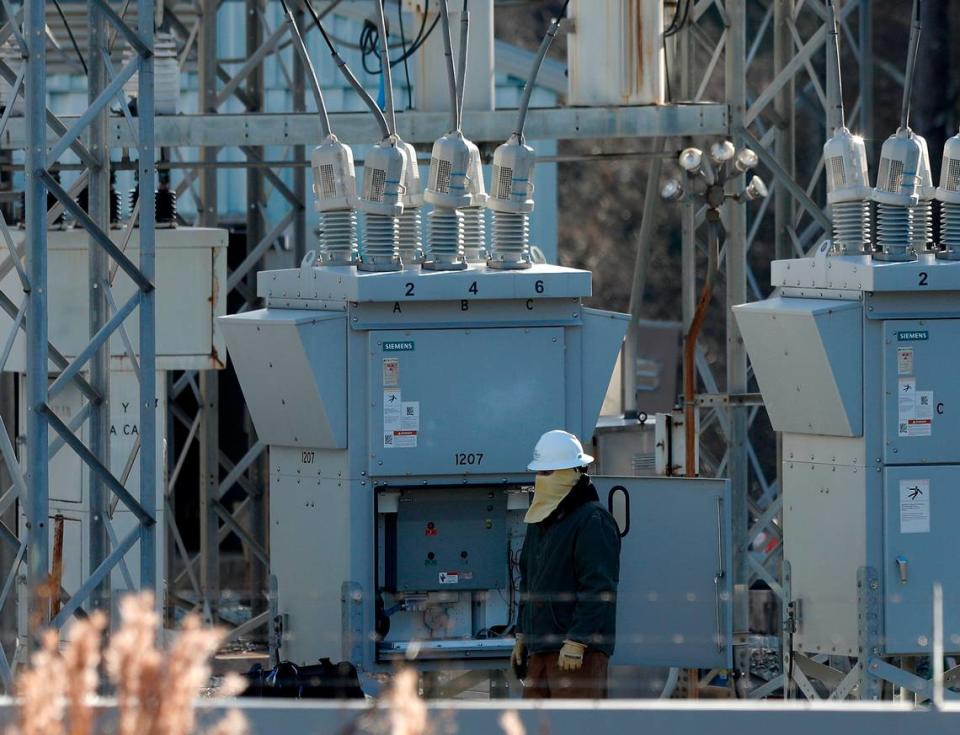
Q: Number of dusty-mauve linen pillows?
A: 0